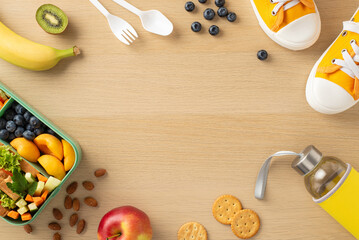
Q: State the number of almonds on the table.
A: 12